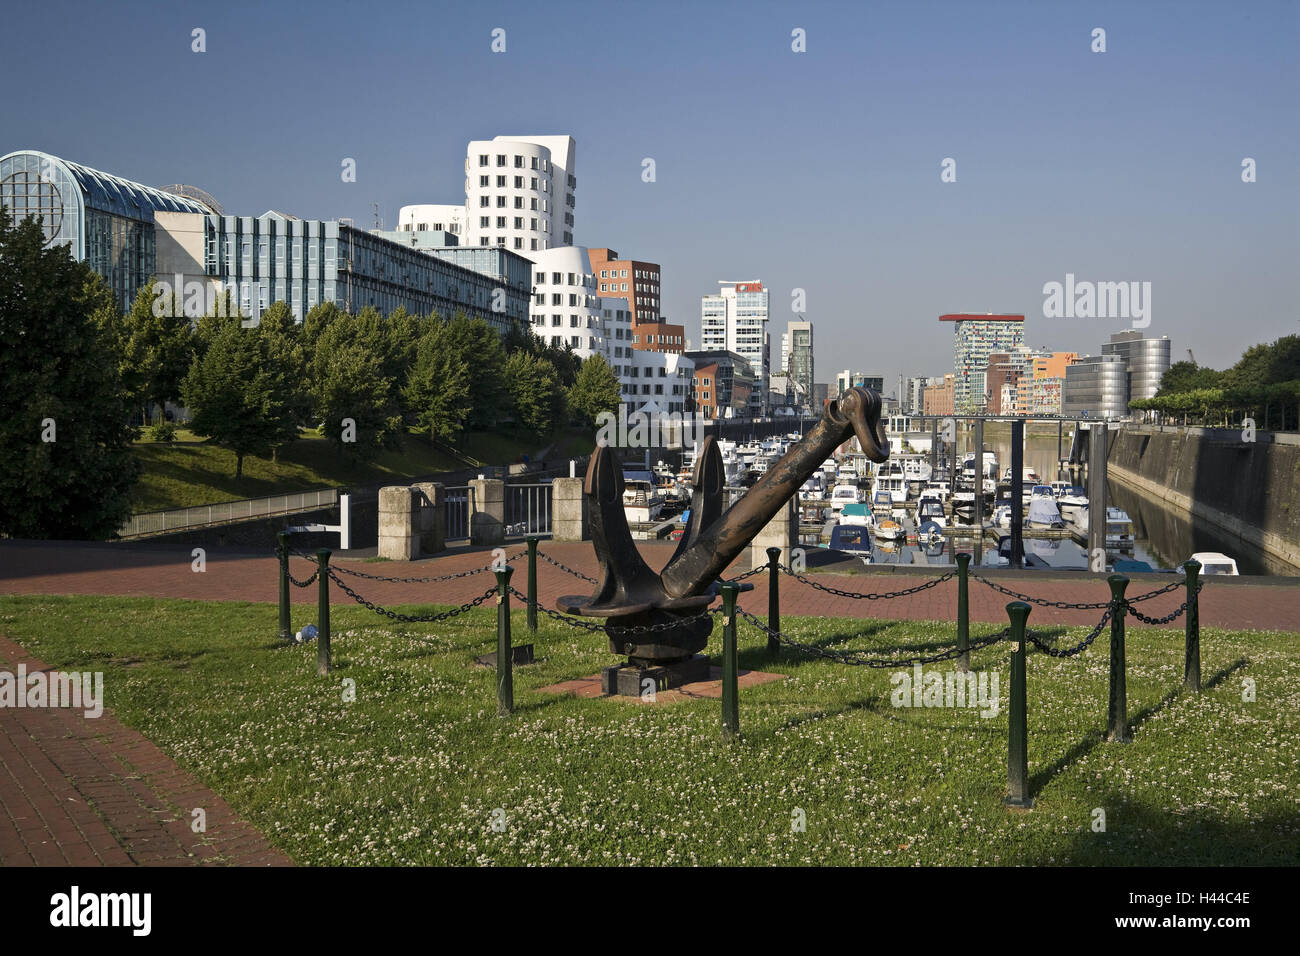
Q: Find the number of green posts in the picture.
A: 10